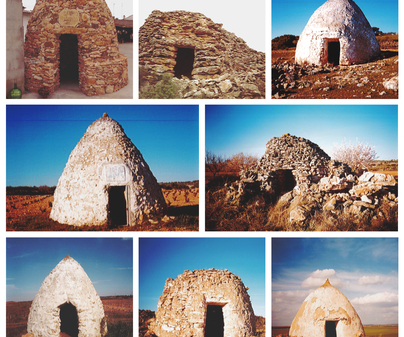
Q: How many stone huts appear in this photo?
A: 8